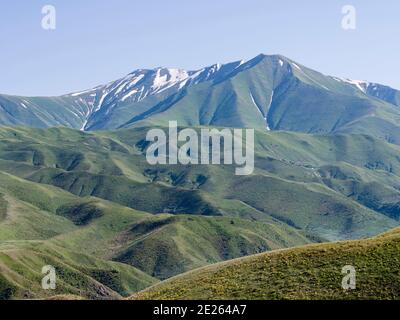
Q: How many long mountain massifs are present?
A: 1